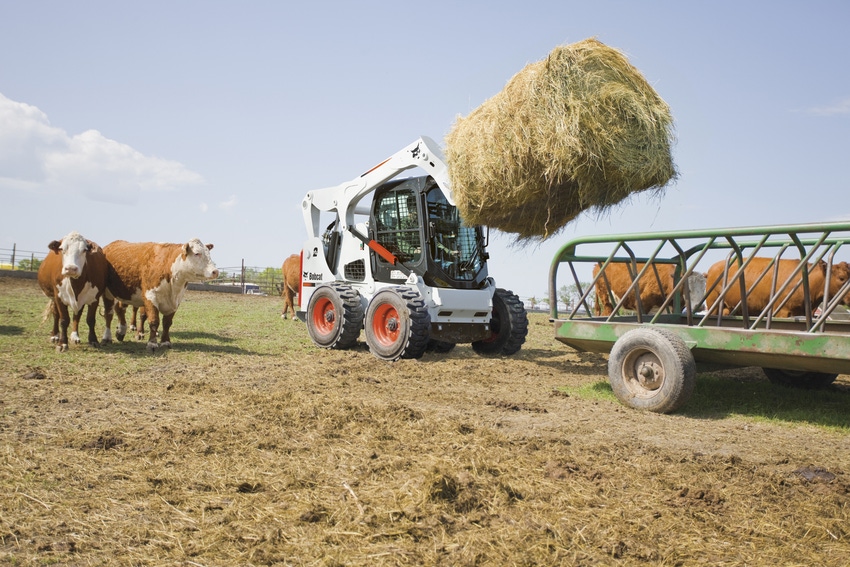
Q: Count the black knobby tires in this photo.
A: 4